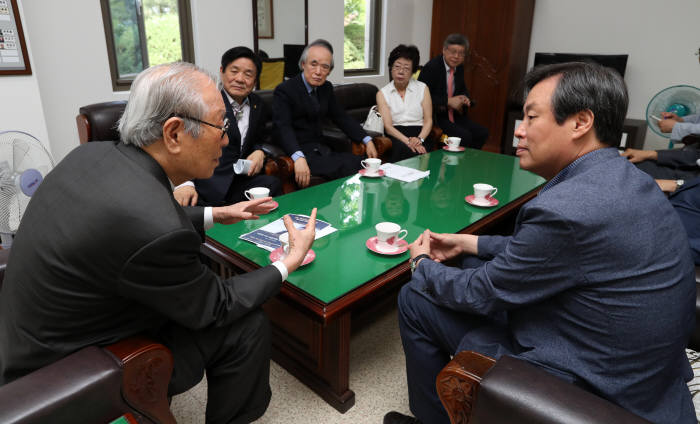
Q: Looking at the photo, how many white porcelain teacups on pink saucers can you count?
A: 6